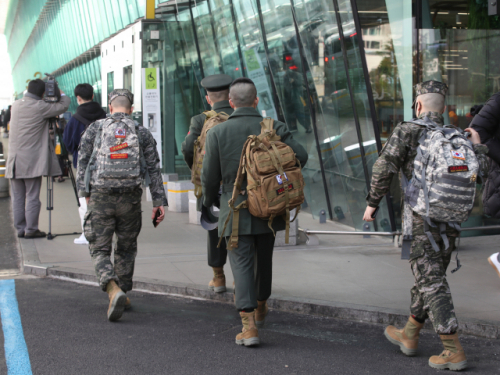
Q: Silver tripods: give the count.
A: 1